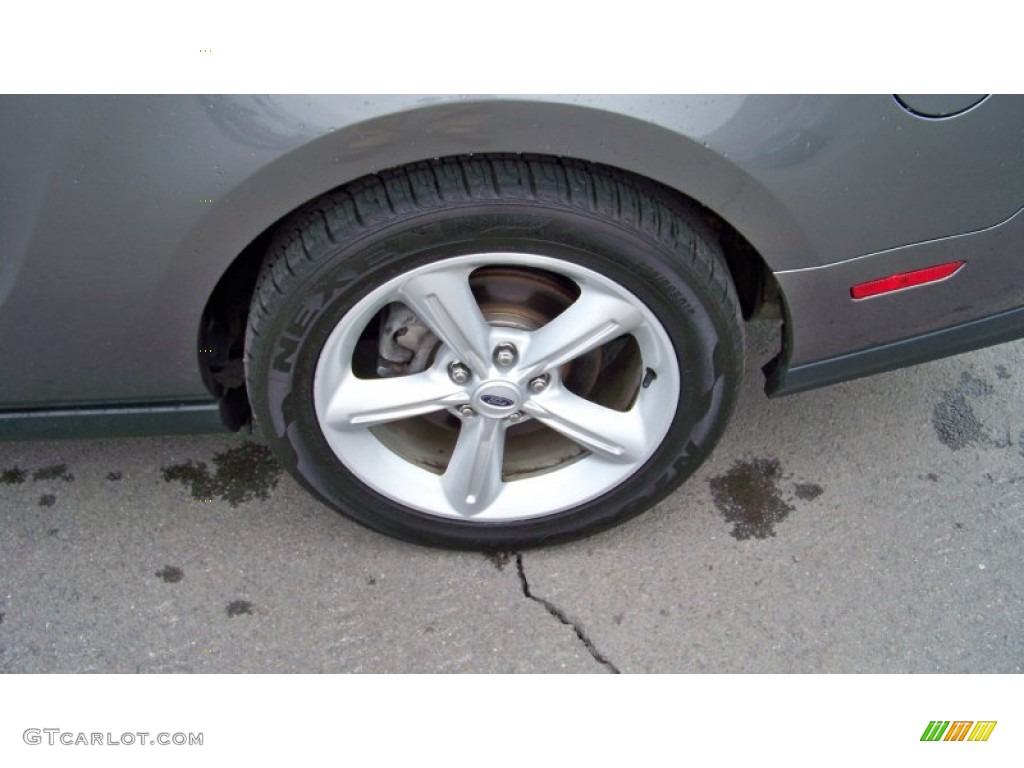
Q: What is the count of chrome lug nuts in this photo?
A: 5